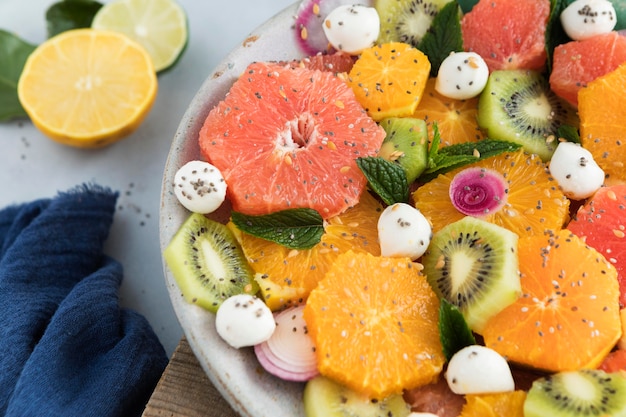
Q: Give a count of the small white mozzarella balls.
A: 8